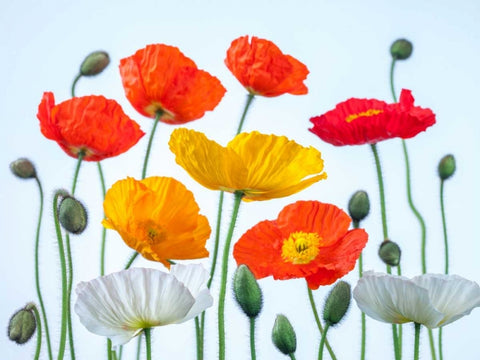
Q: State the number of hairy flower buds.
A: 11